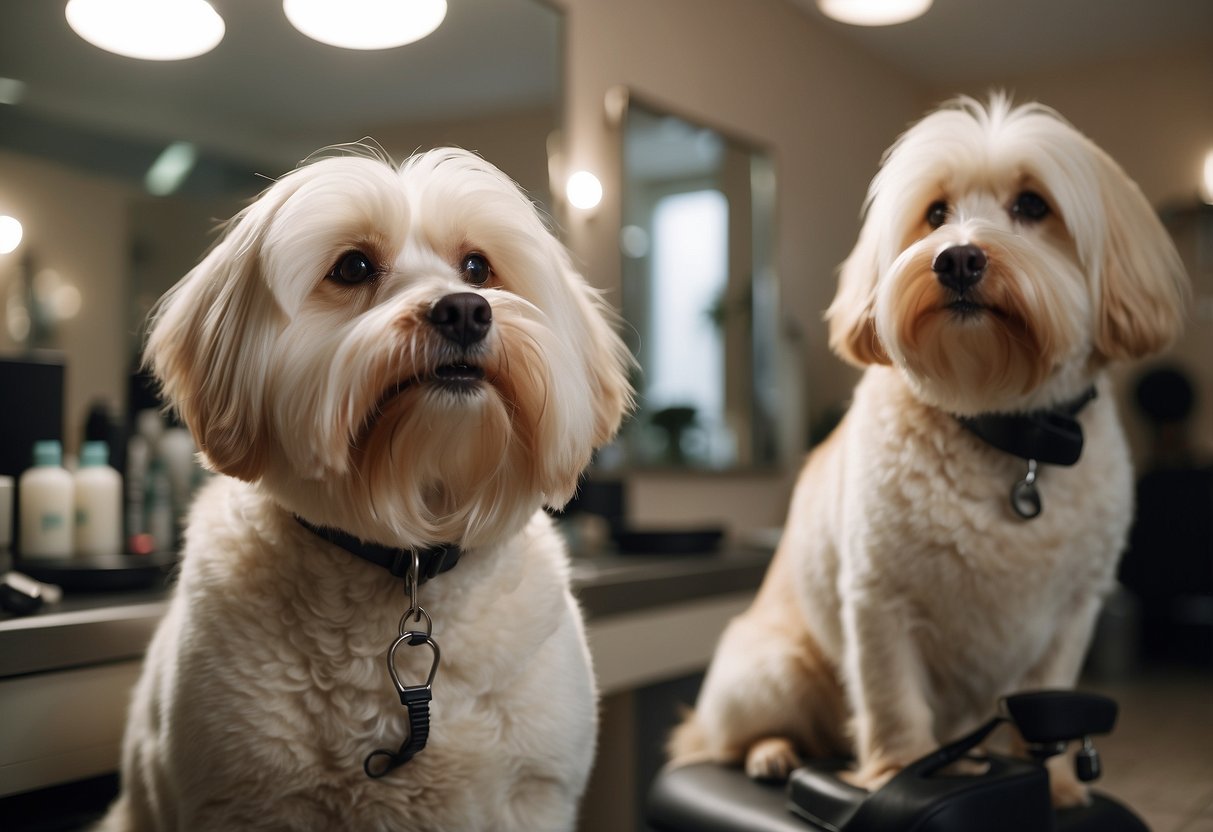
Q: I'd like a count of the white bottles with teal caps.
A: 2